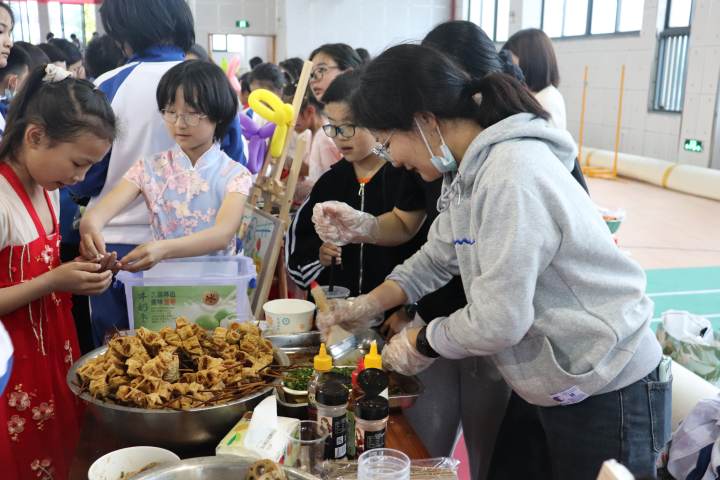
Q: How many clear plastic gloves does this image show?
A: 3